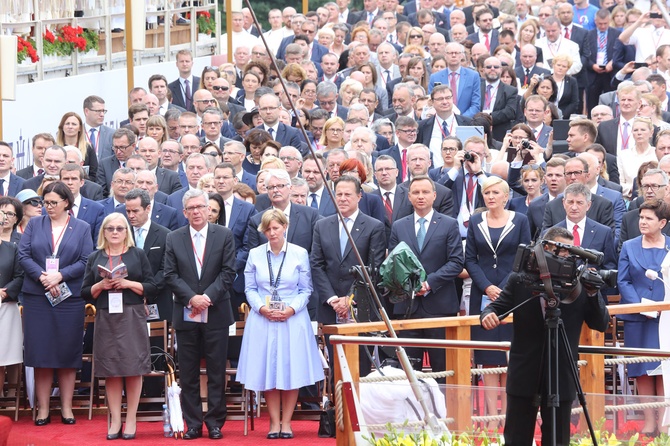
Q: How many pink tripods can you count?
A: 0